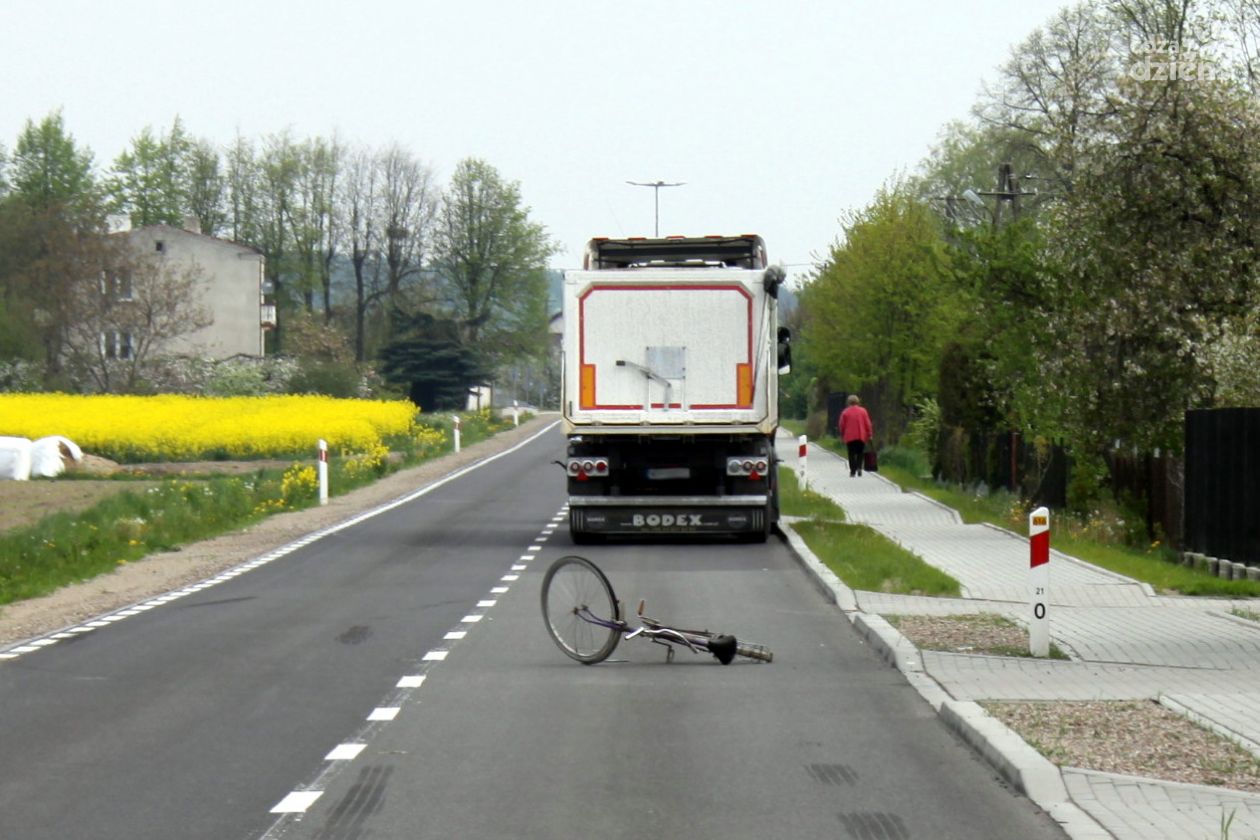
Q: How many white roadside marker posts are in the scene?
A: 5